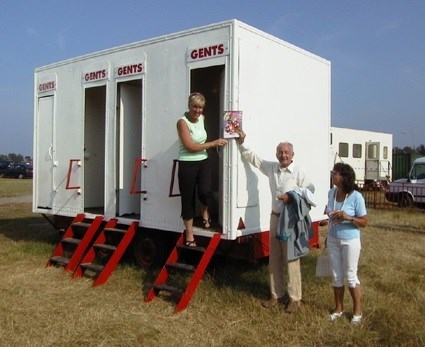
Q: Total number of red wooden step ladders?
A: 3